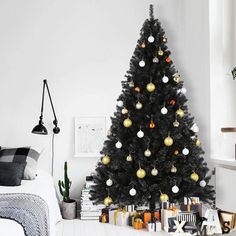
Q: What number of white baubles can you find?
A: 14